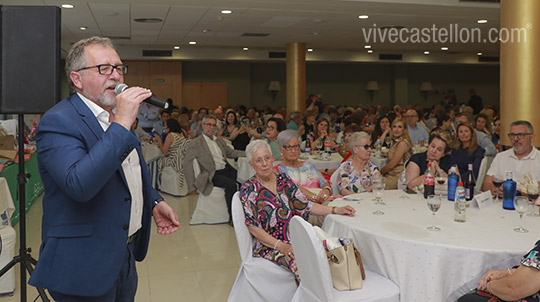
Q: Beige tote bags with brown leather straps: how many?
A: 1